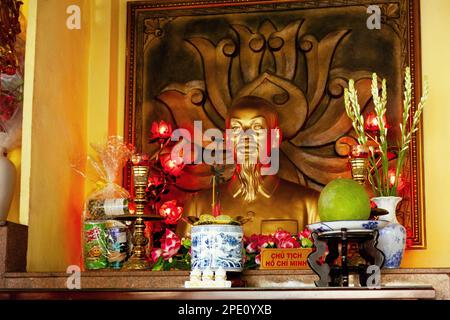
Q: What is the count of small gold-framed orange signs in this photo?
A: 1